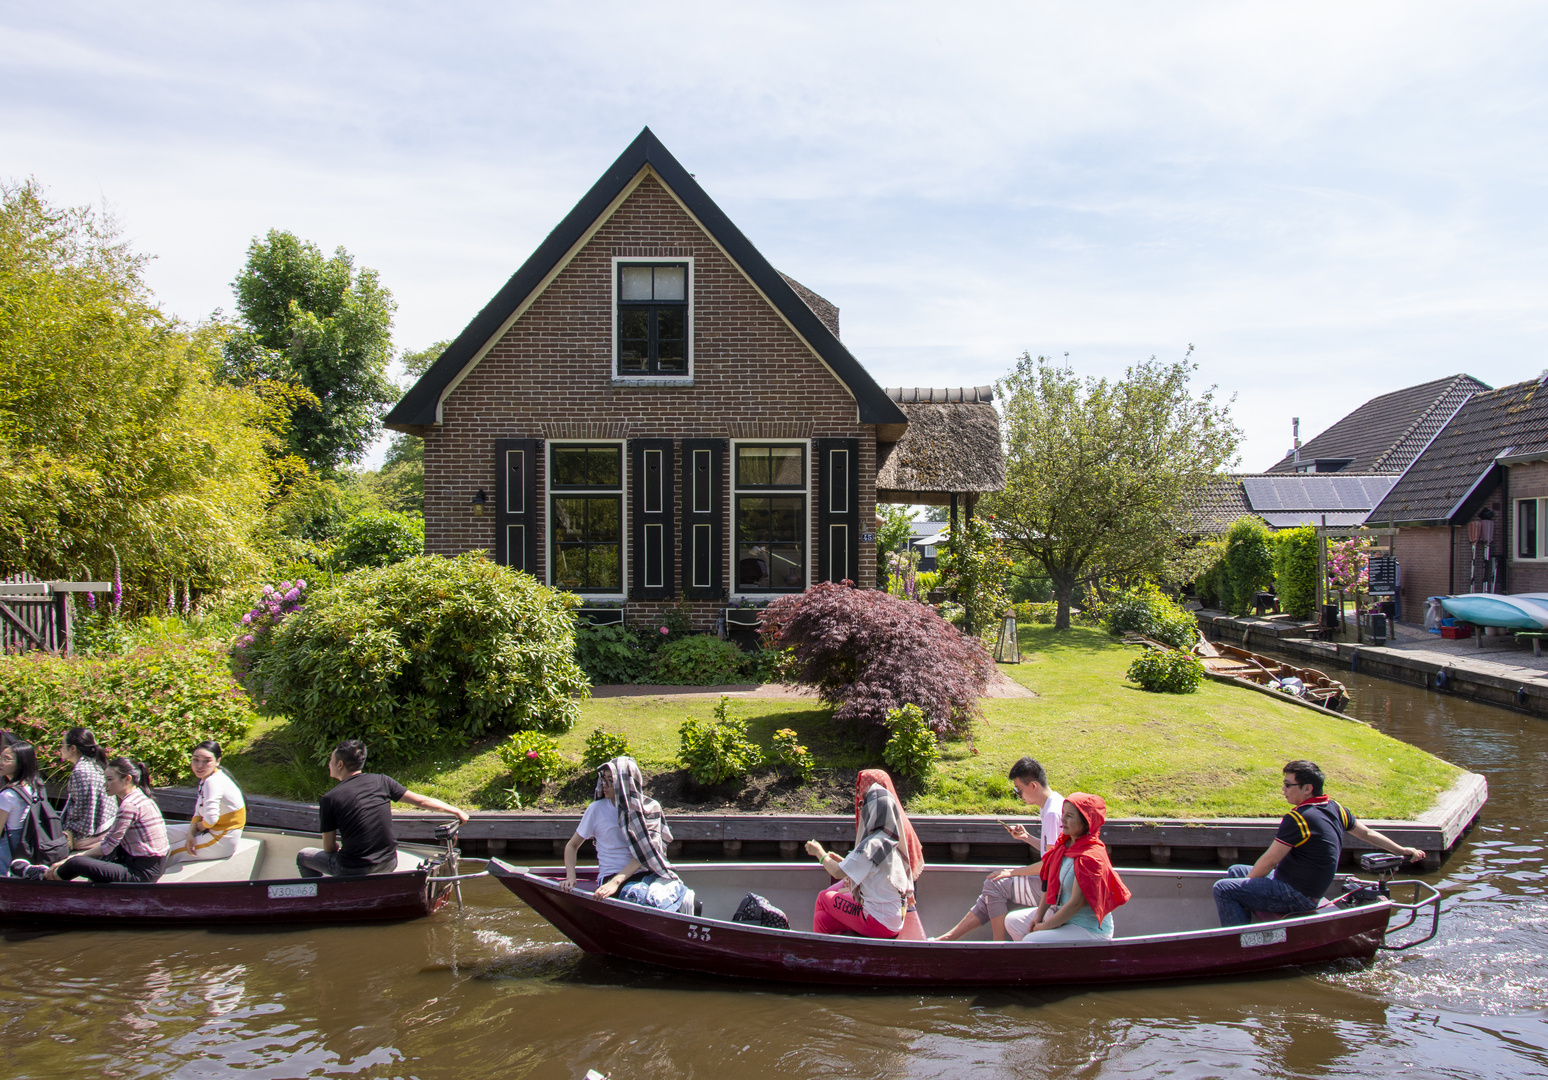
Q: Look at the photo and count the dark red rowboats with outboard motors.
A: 2